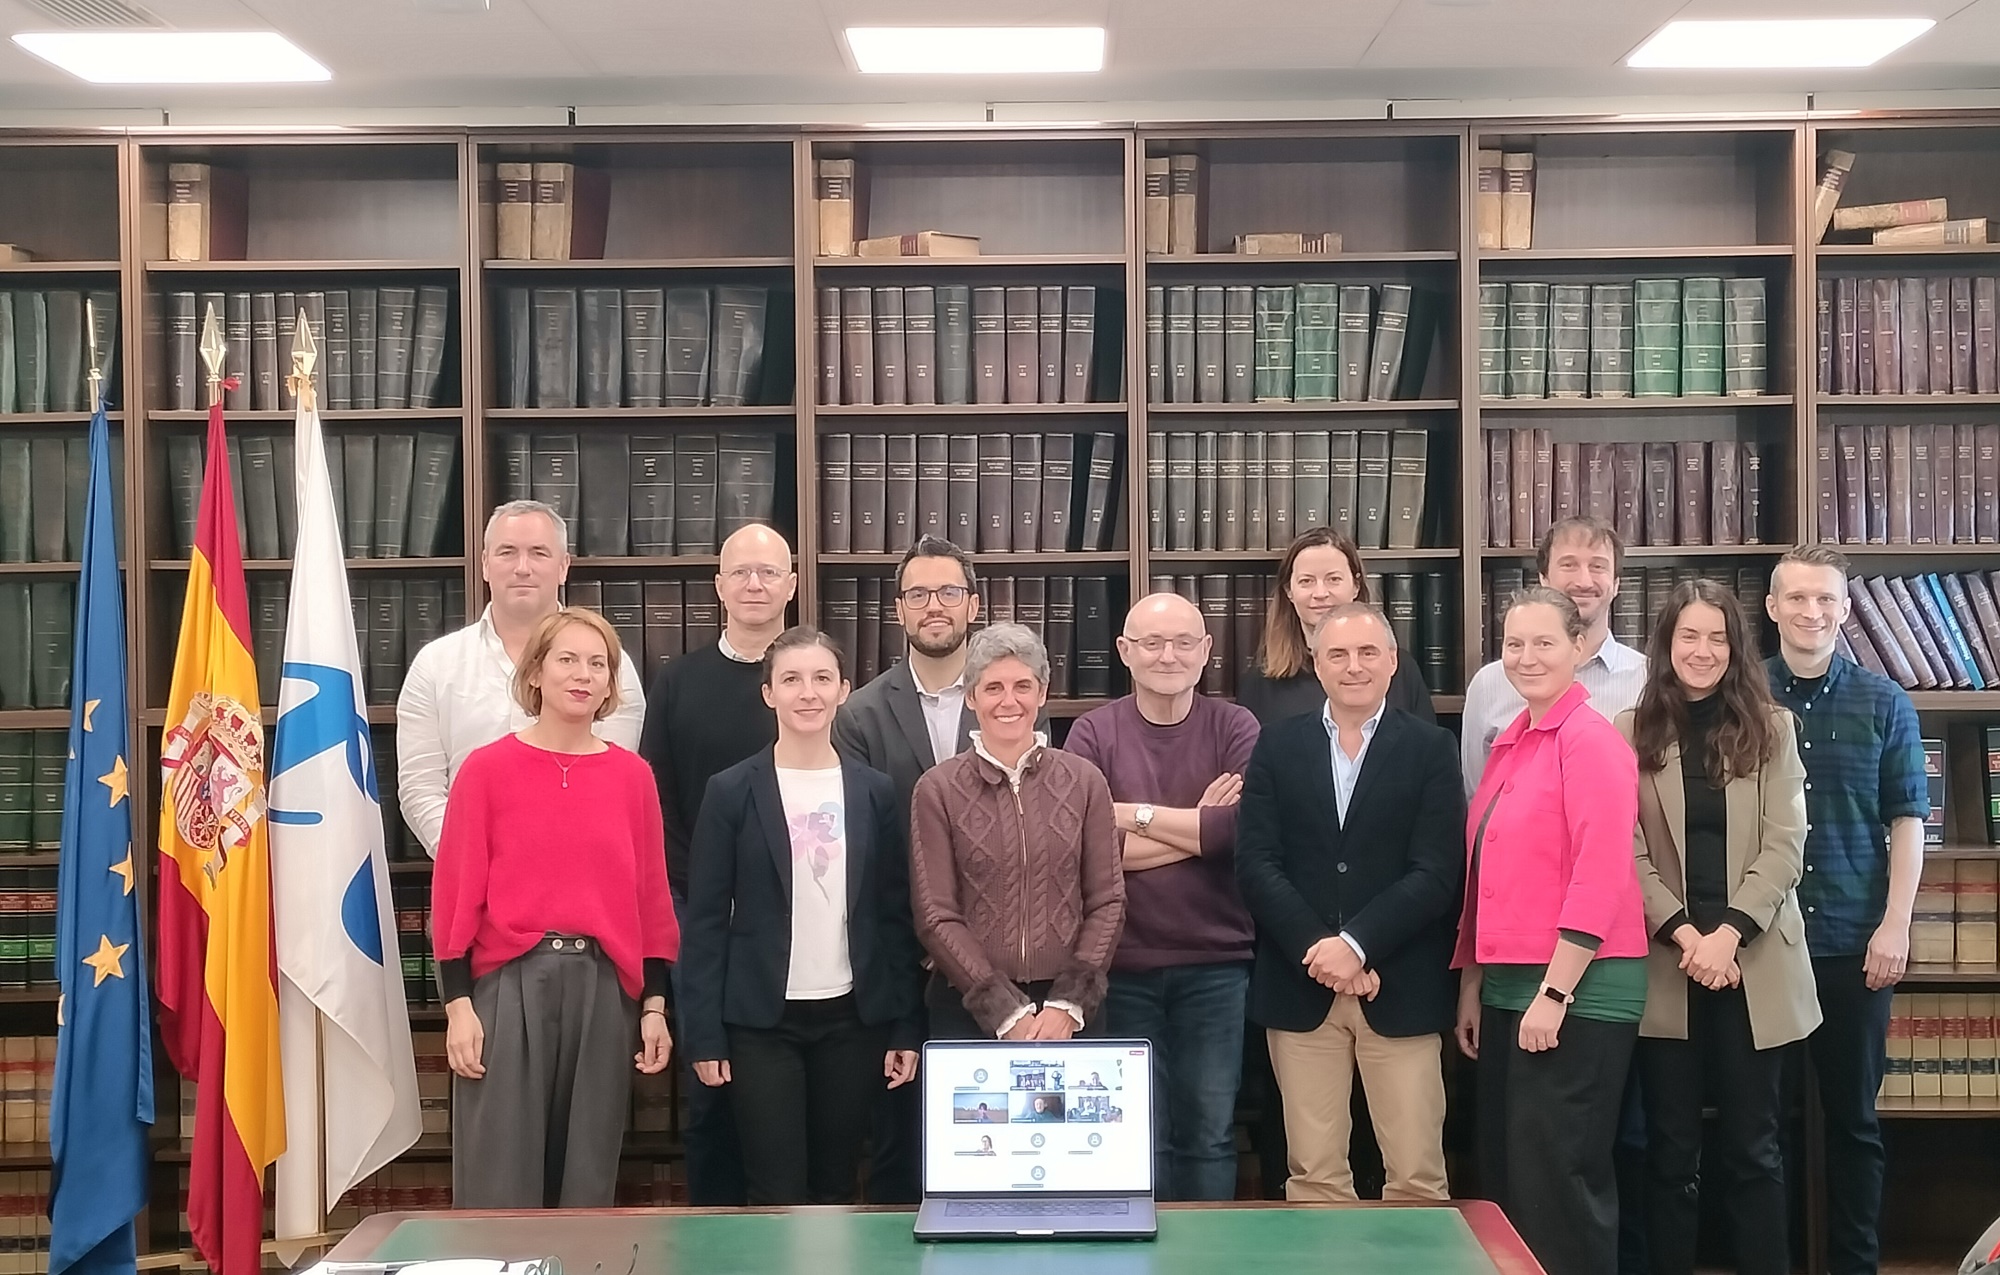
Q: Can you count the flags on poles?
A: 3